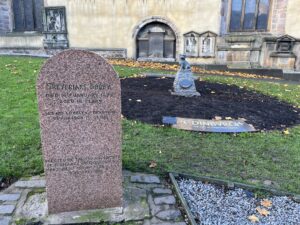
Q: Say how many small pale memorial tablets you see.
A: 2